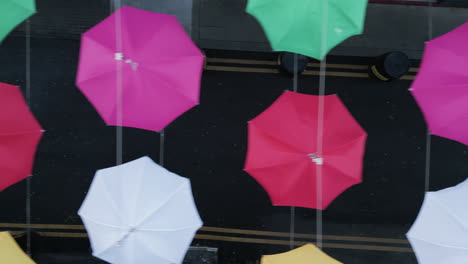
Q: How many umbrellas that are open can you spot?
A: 10